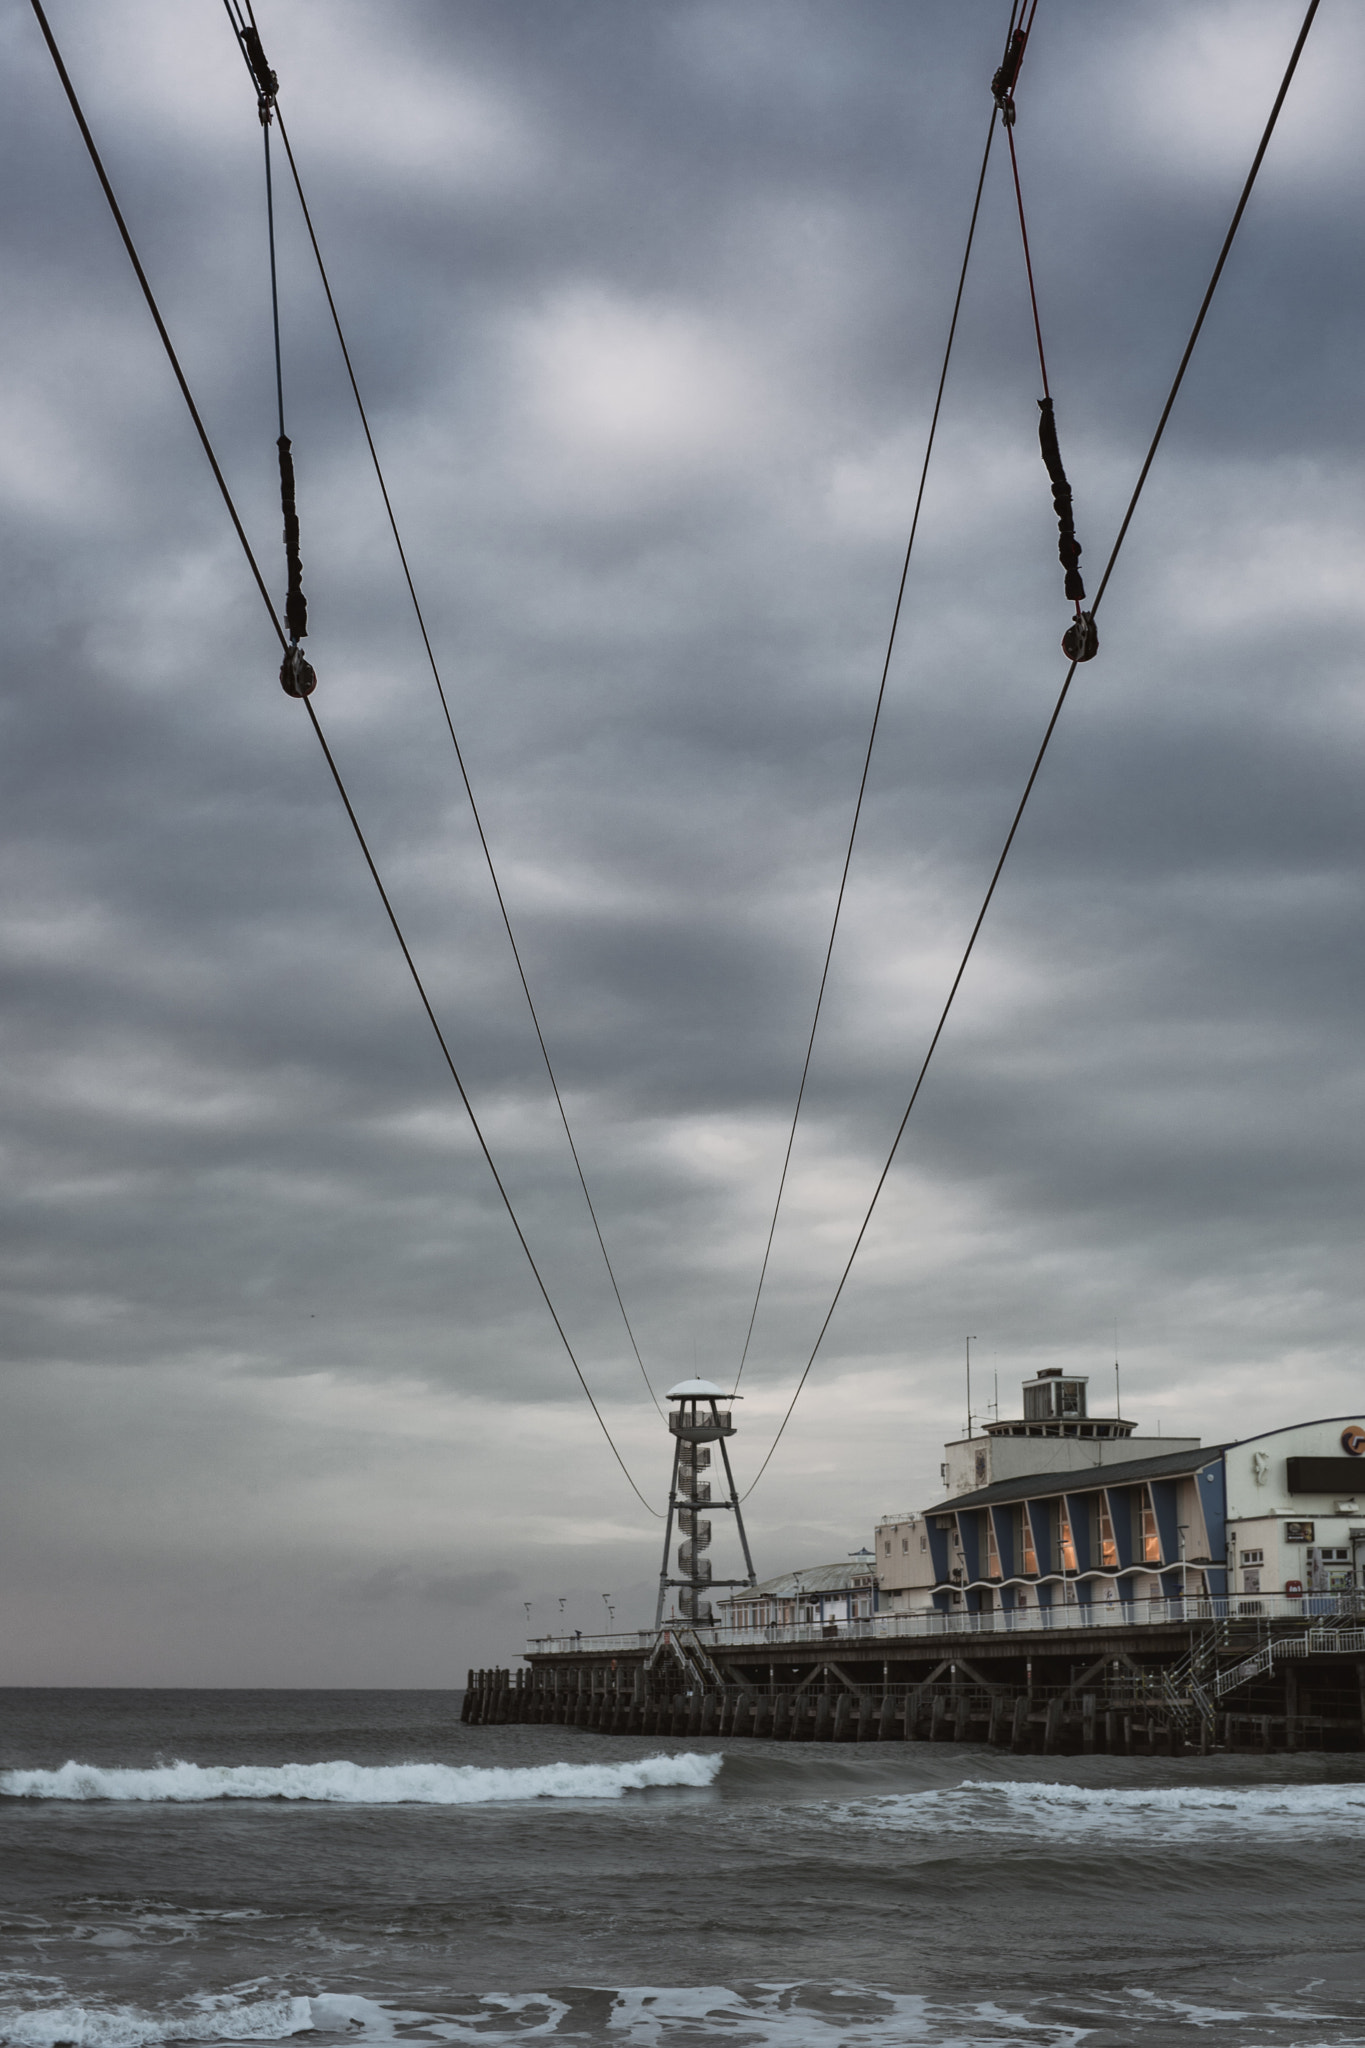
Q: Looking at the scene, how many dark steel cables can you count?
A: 4